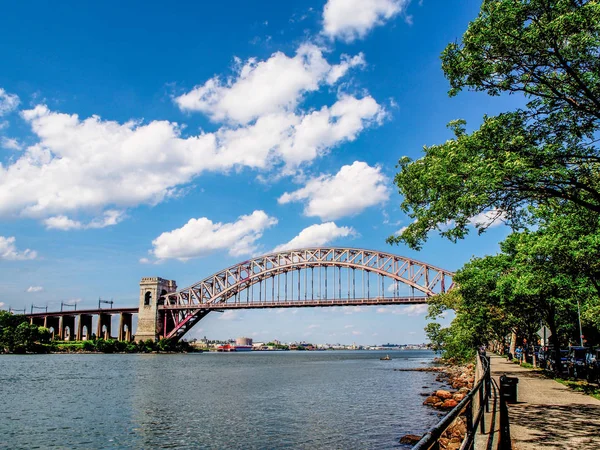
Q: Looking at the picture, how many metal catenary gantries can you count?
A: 4